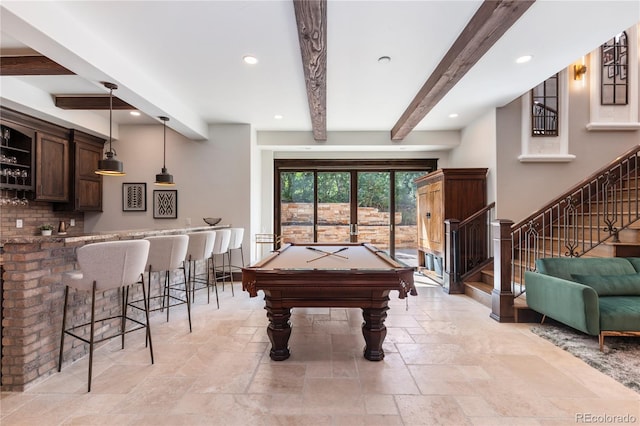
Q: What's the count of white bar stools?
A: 5